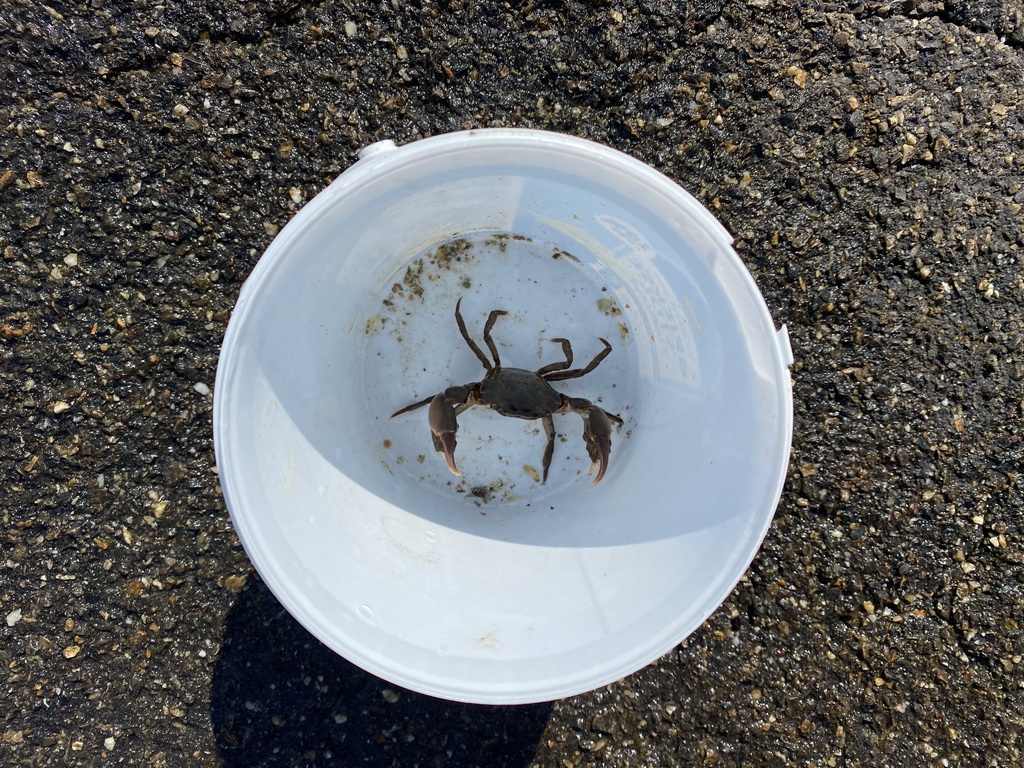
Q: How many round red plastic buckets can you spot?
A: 0